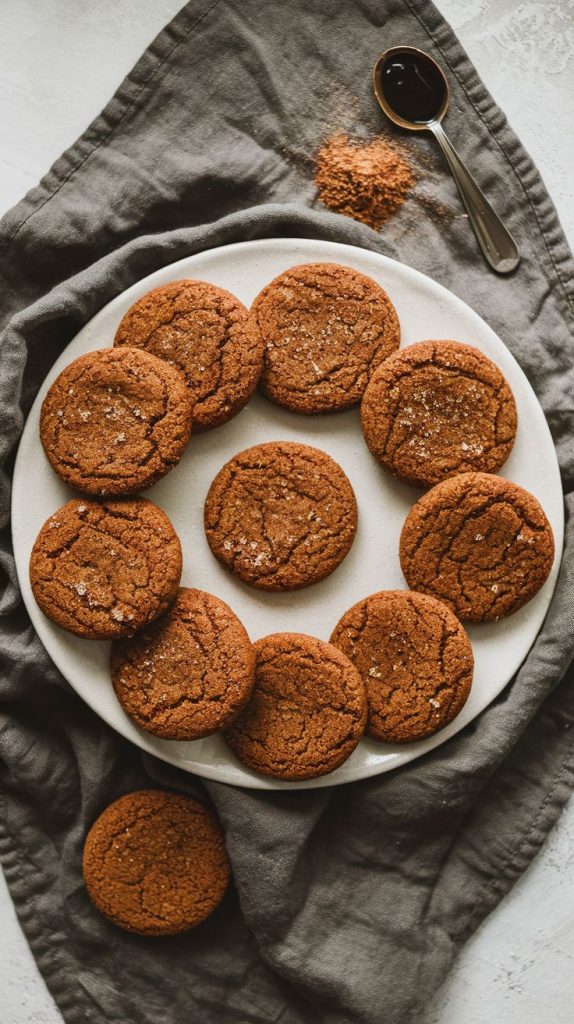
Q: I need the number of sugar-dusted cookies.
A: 11